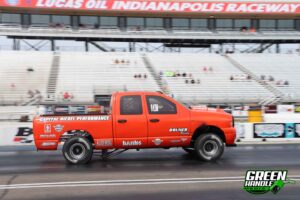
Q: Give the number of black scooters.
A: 0